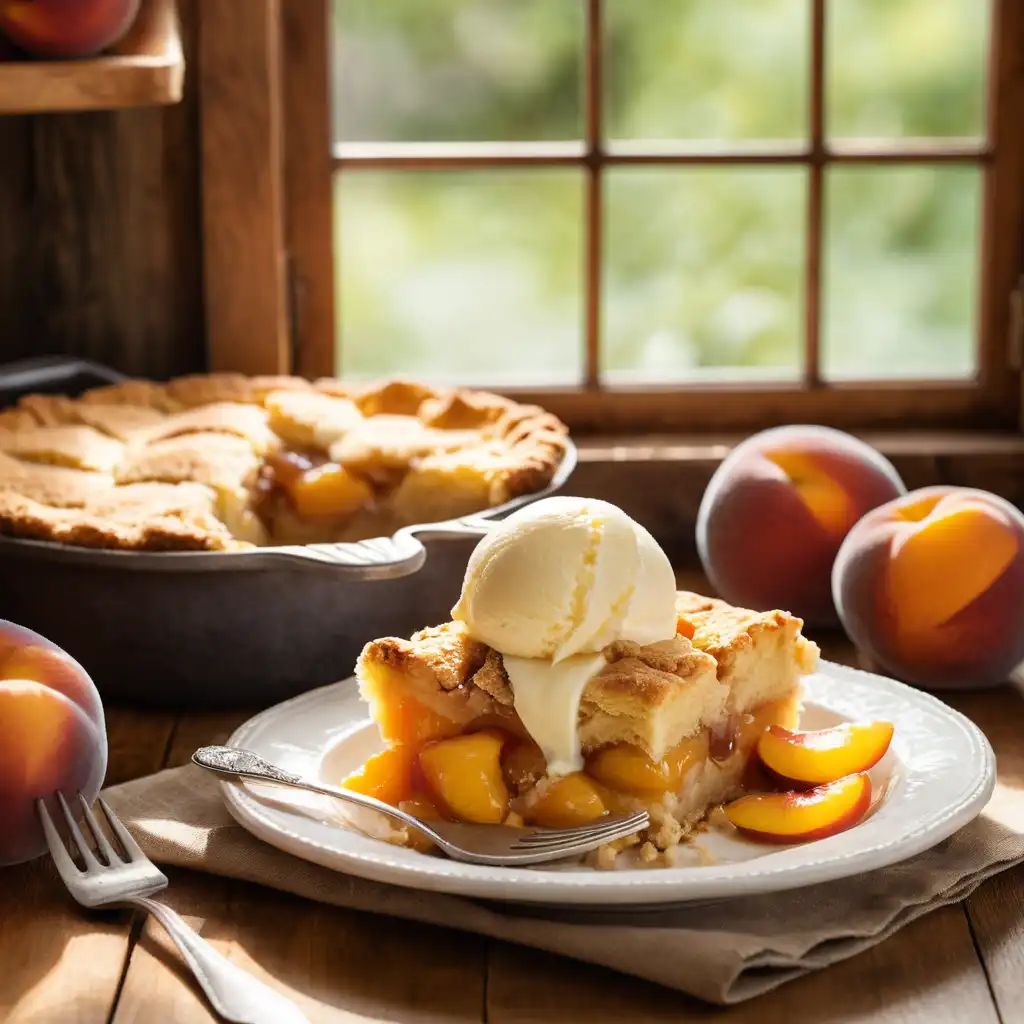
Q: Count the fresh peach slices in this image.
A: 2